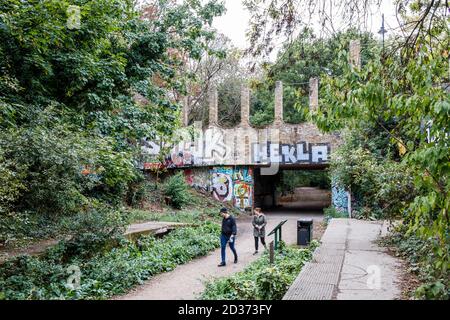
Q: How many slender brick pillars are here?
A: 6